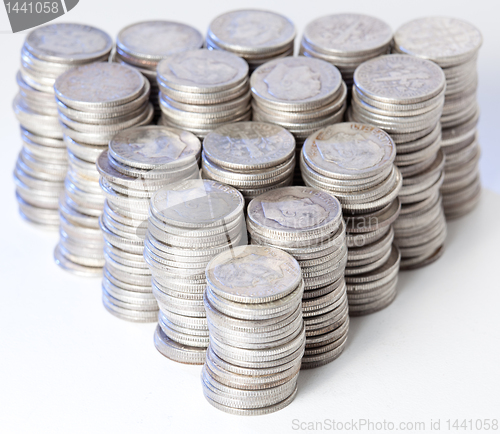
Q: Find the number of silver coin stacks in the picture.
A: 15